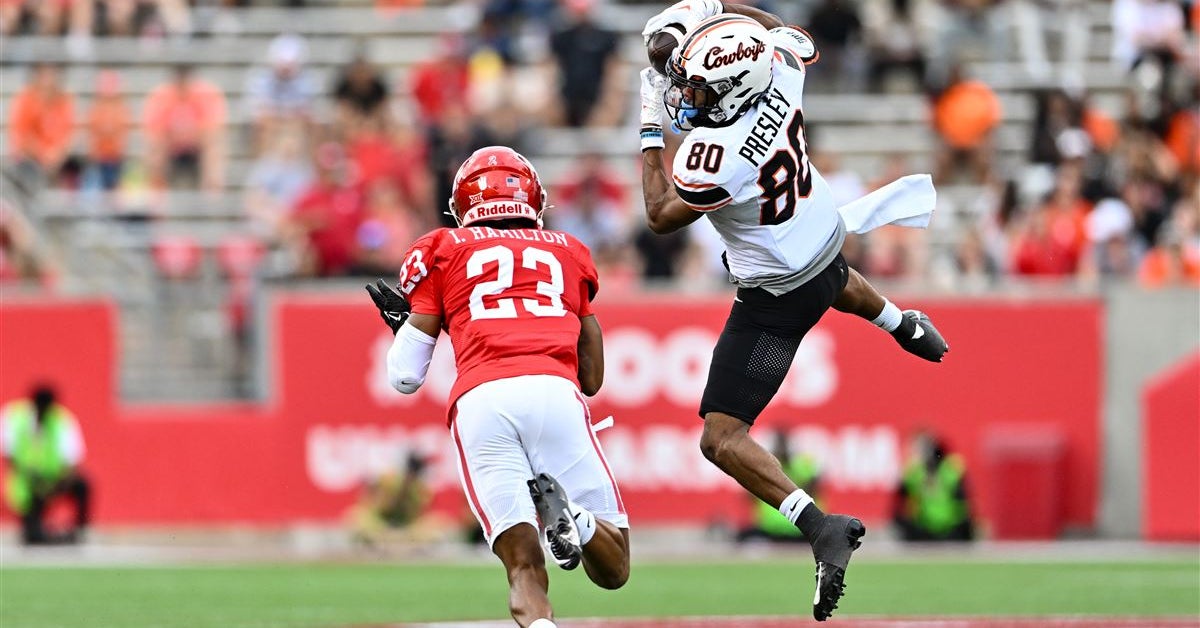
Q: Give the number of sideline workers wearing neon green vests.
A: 3